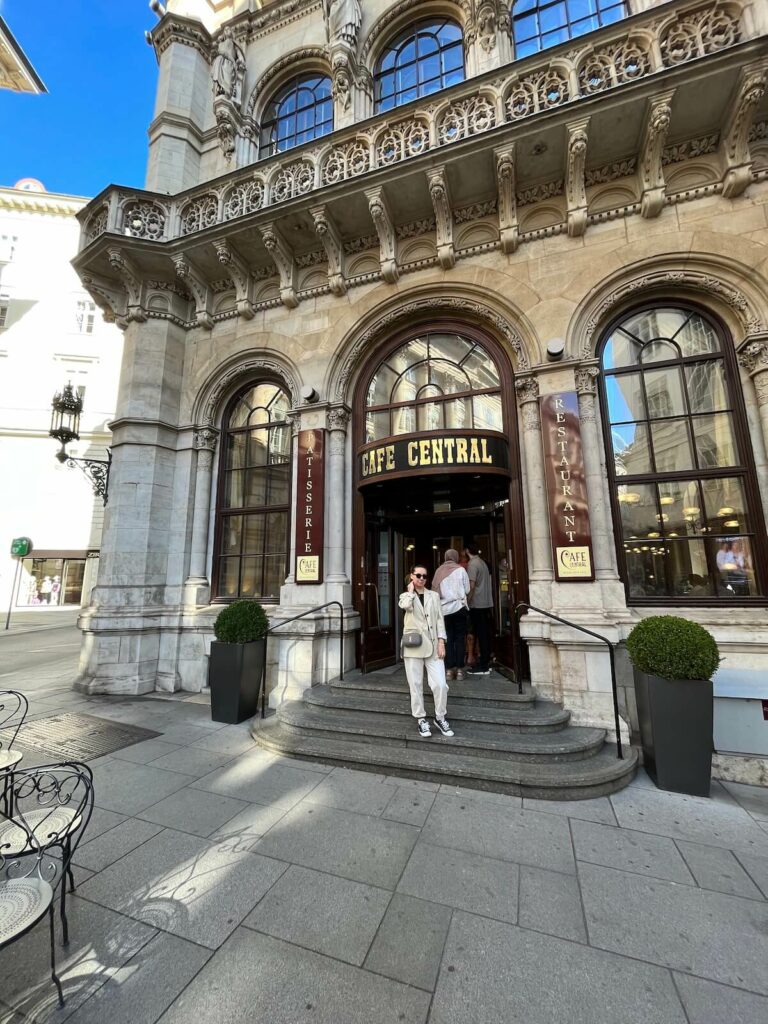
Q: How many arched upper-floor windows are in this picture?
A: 3